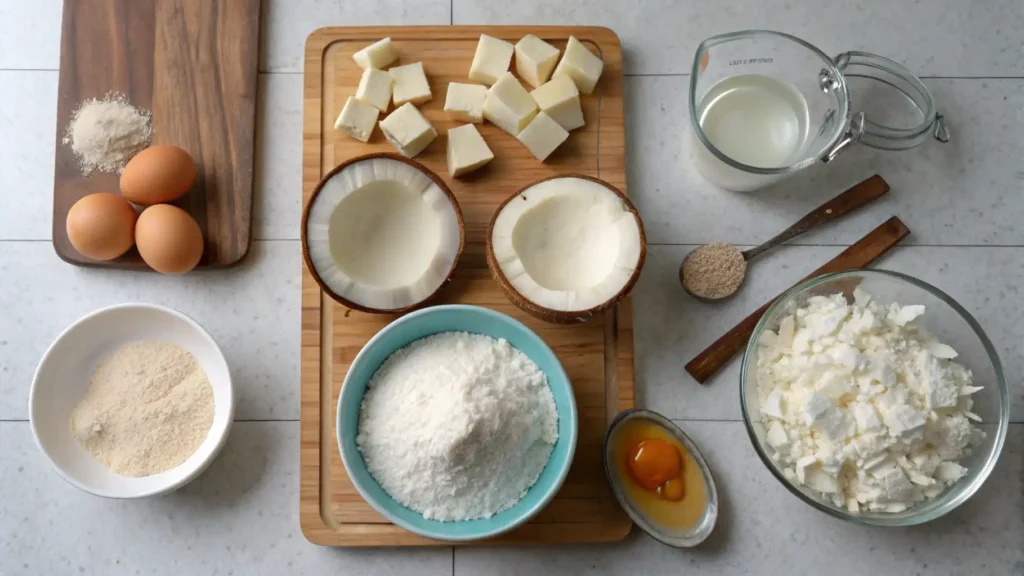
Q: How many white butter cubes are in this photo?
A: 13